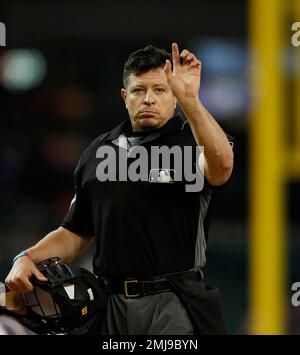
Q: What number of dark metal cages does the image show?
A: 1